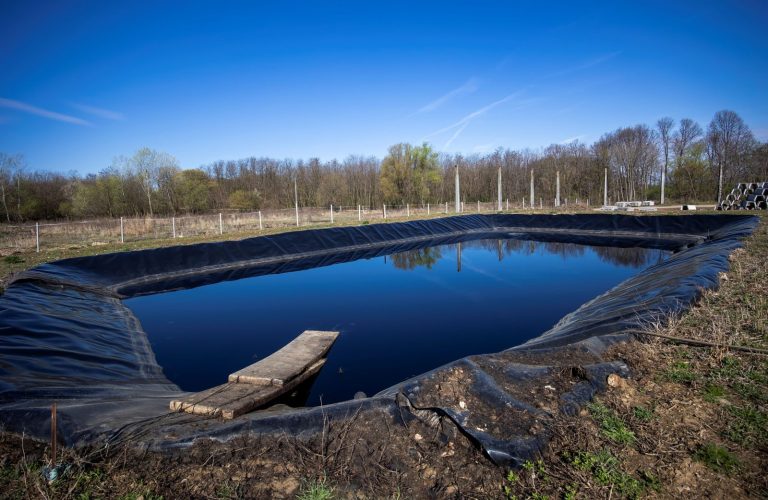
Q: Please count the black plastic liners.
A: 1